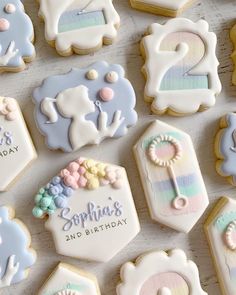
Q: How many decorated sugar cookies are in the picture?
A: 14